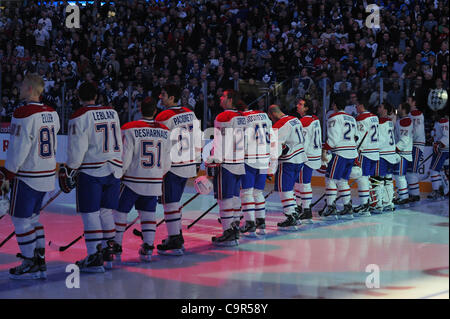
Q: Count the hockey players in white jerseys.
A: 14